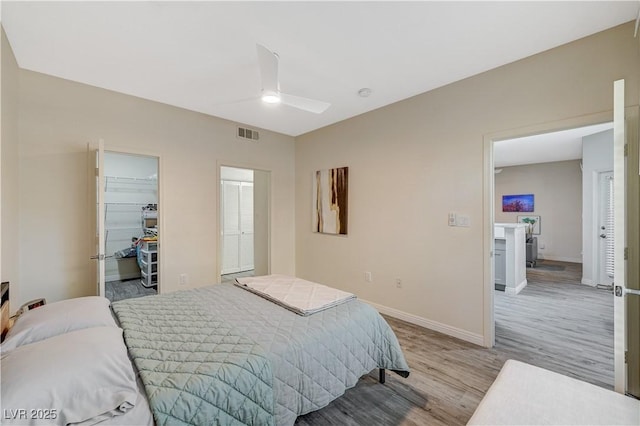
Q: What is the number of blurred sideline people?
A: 0